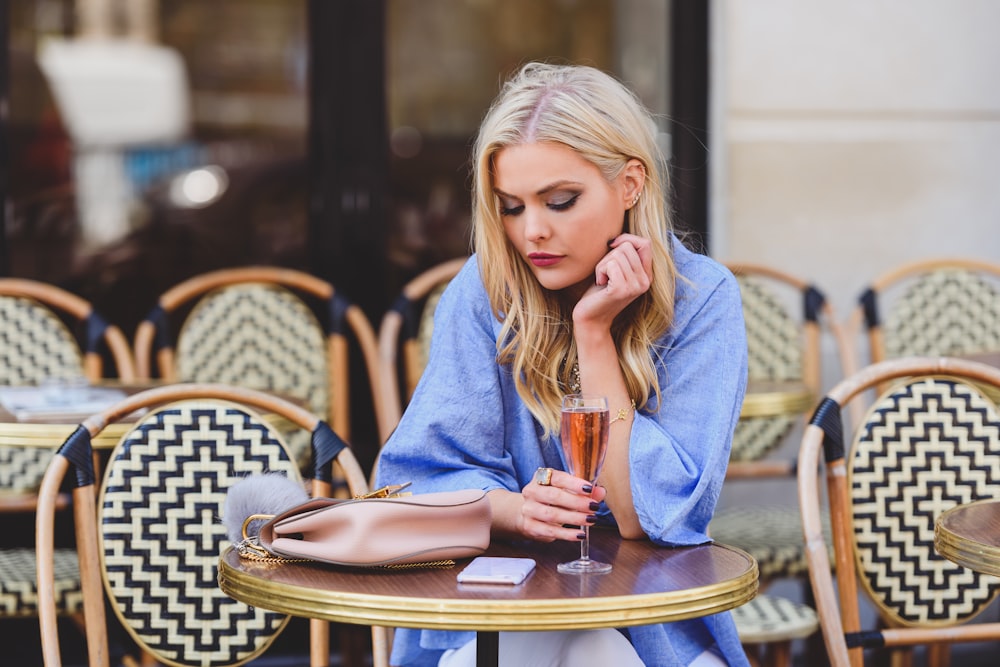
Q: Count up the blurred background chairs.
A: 5